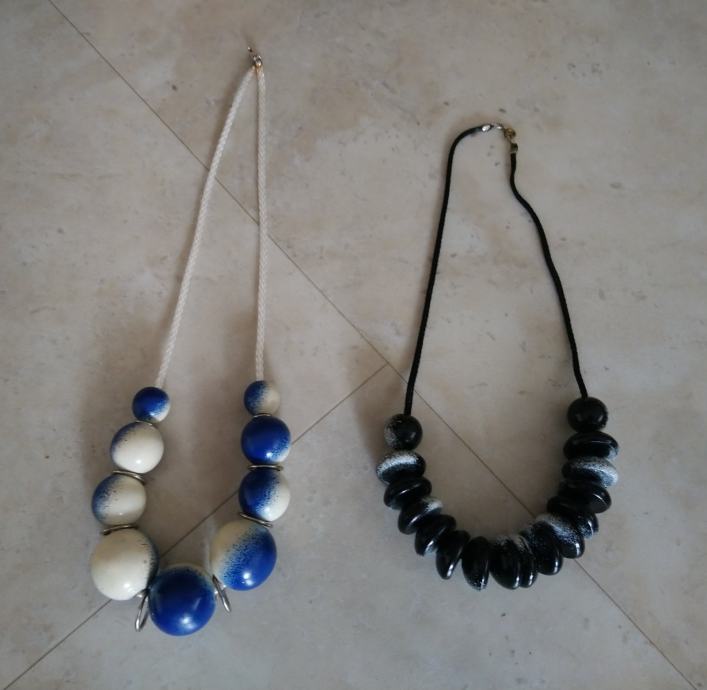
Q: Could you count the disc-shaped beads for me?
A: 14